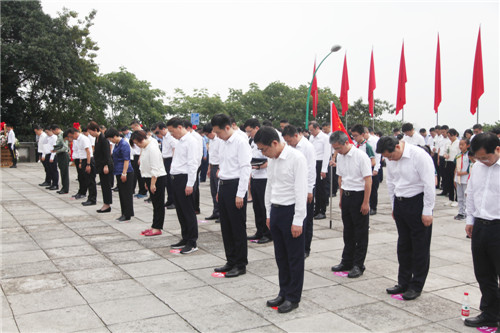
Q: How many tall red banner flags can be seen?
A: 6